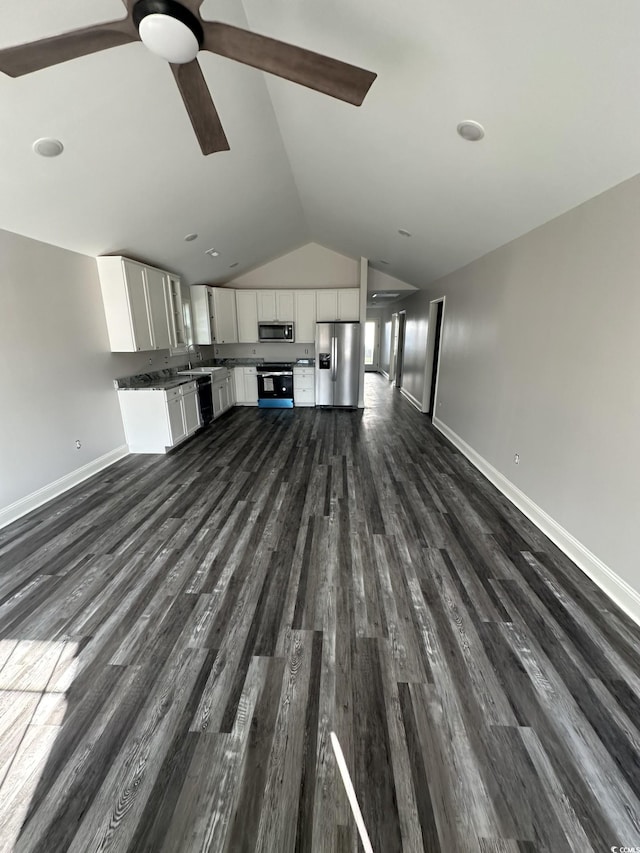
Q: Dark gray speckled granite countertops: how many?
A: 2